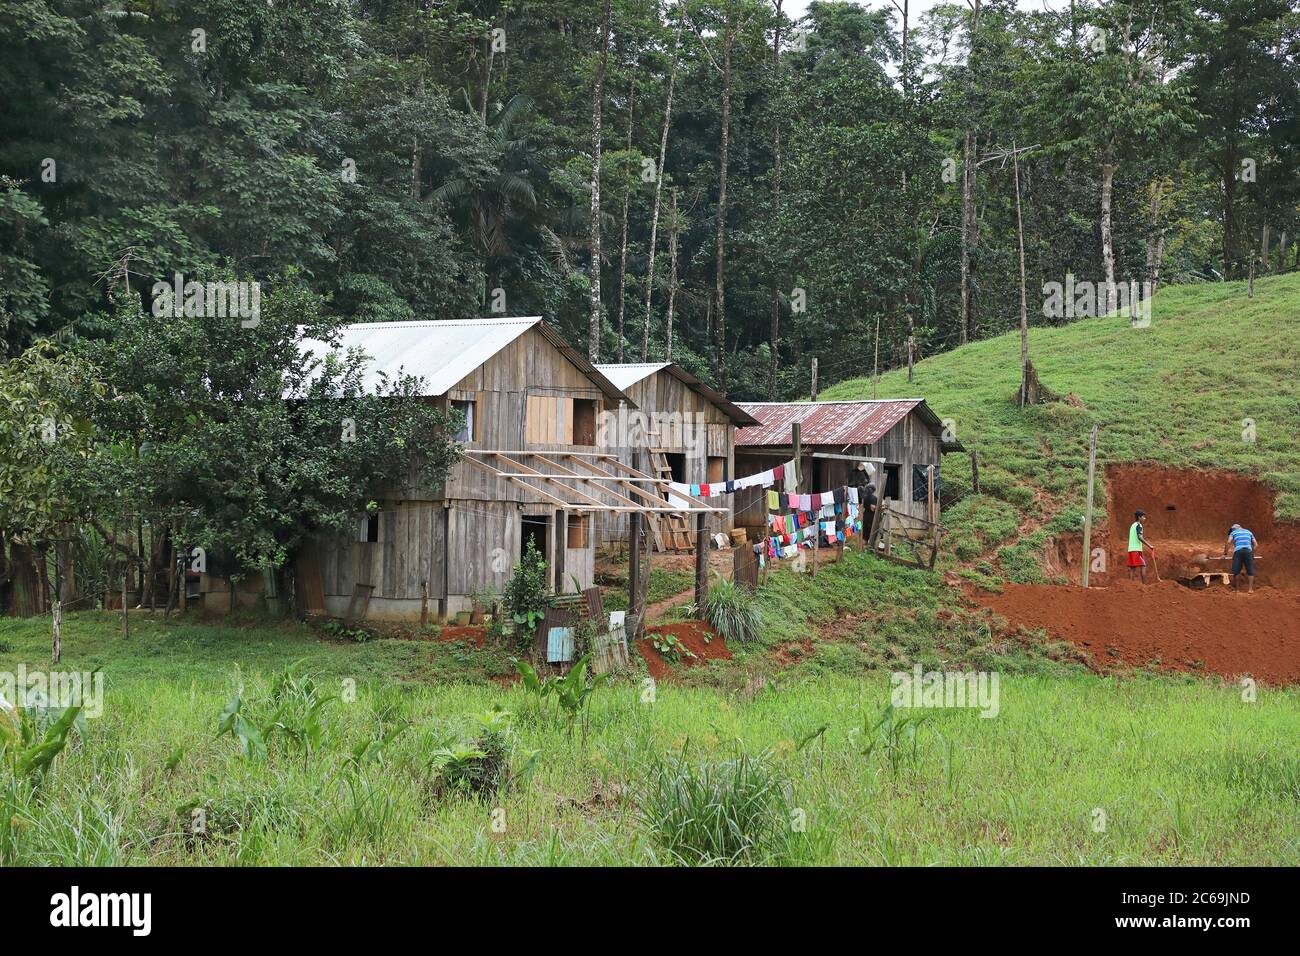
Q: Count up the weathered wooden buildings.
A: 3